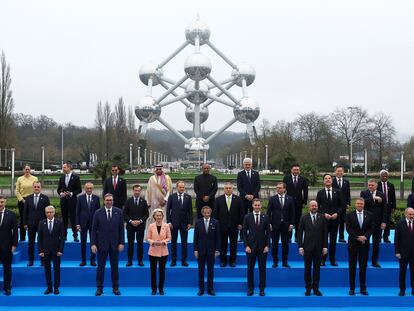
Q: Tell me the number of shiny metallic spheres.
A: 9